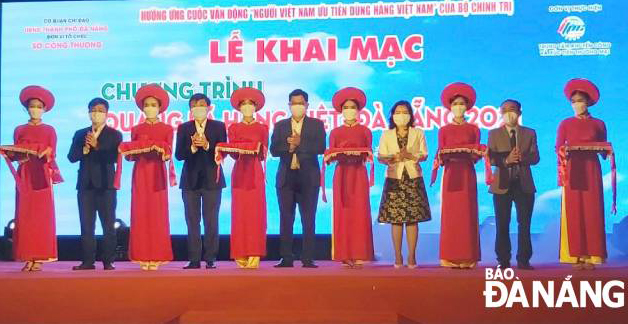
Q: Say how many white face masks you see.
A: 11